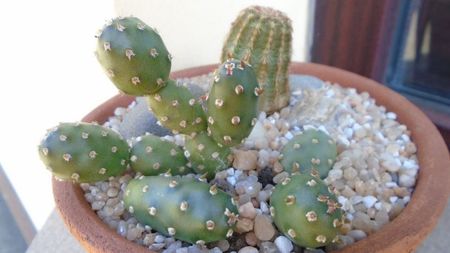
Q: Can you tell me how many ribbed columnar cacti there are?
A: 1